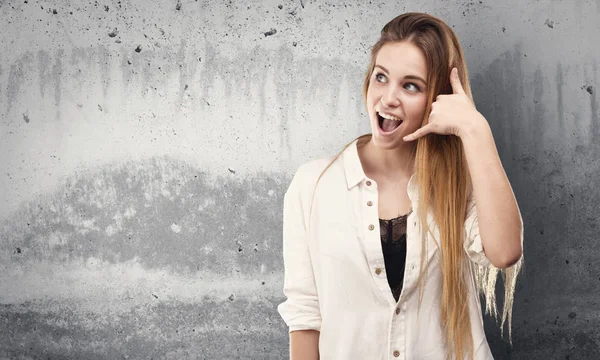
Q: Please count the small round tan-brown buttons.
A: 6